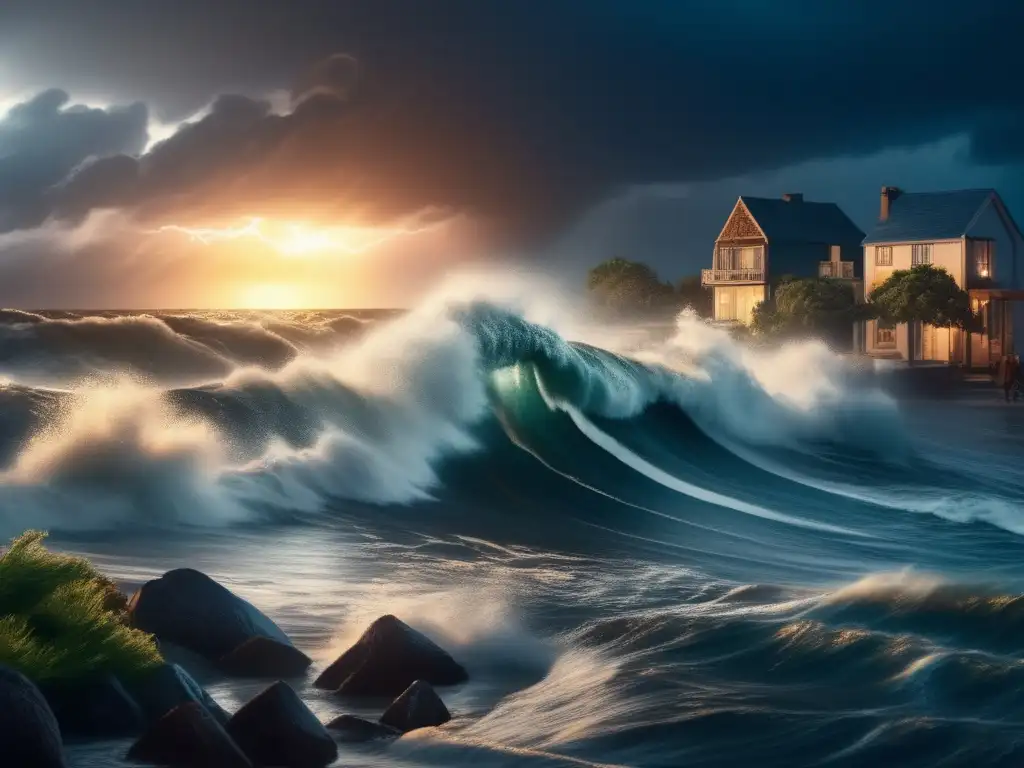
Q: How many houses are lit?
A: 2